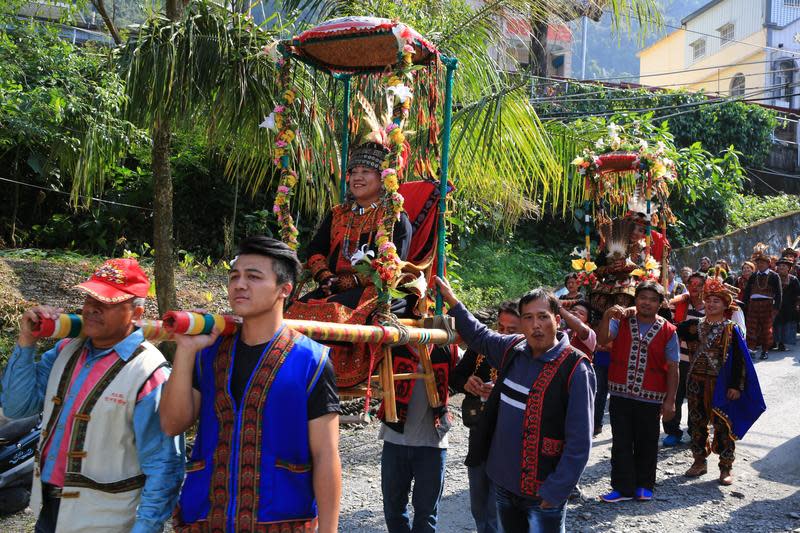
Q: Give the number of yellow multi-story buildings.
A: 1